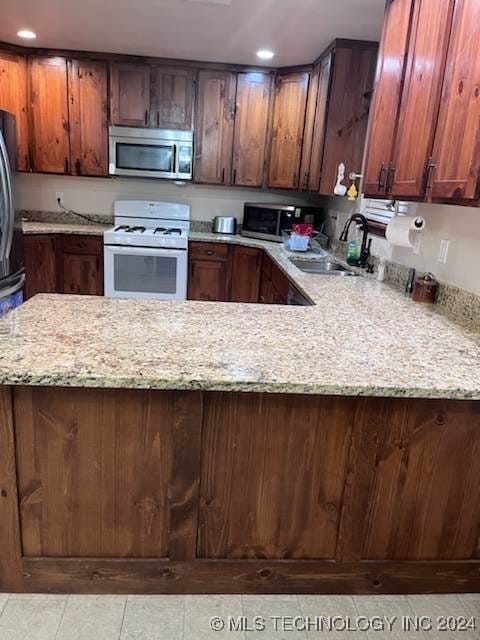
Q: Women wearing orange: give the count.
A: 0